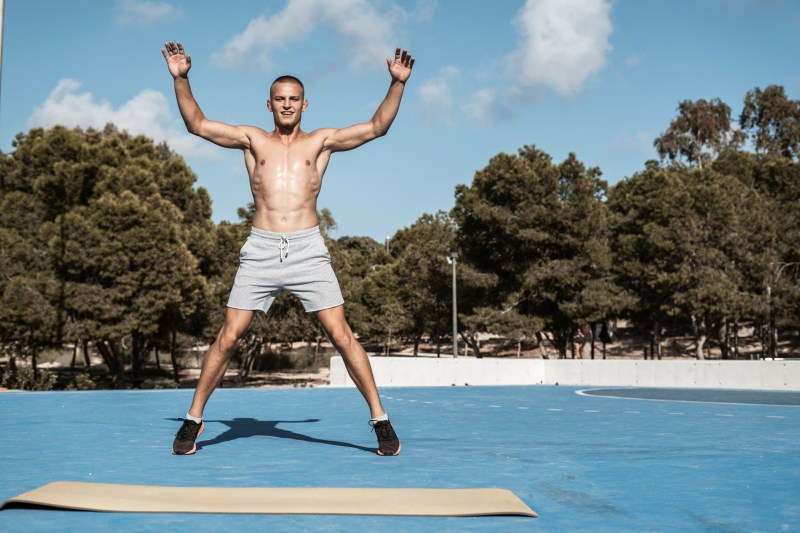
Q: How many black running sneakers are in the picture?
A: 2